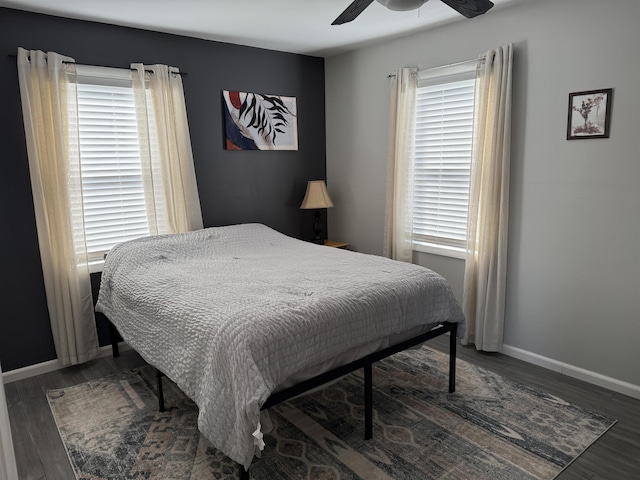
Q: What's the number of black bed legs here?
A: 5